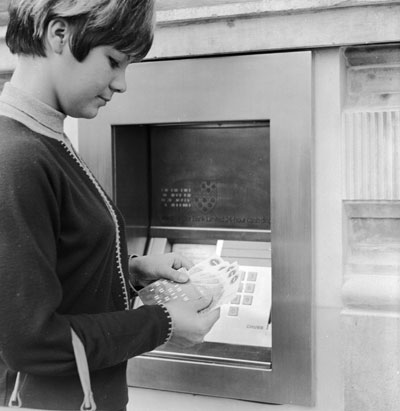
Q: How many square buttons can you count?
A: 7